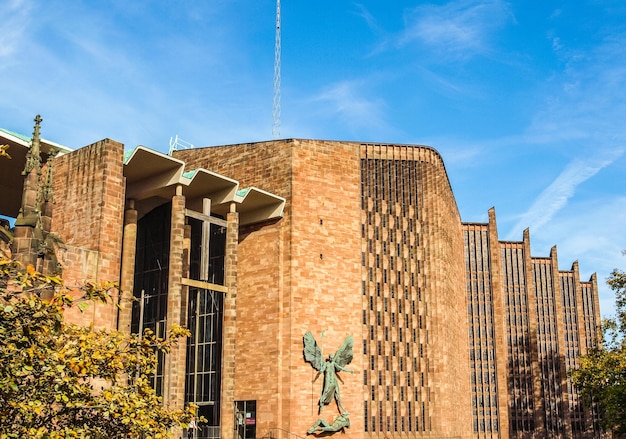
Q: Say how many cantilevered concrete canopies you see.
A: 3